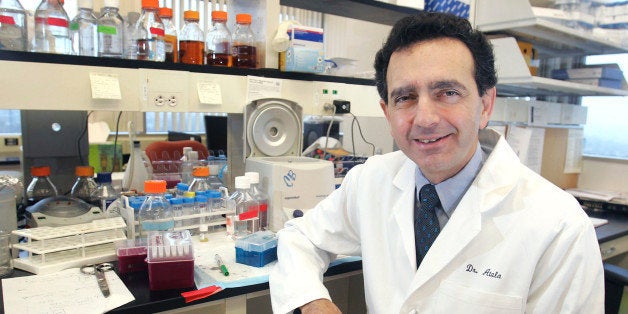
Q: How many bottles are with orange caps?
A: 9